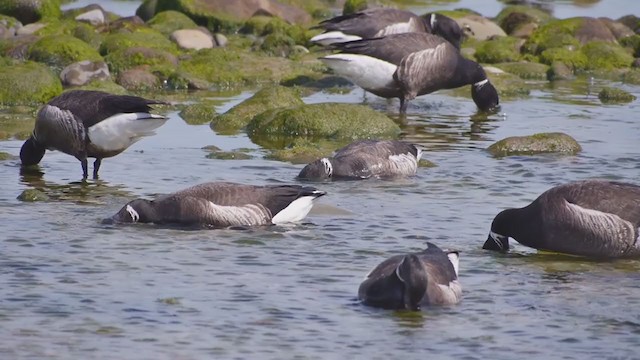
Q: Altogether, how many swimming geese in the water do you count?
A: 4